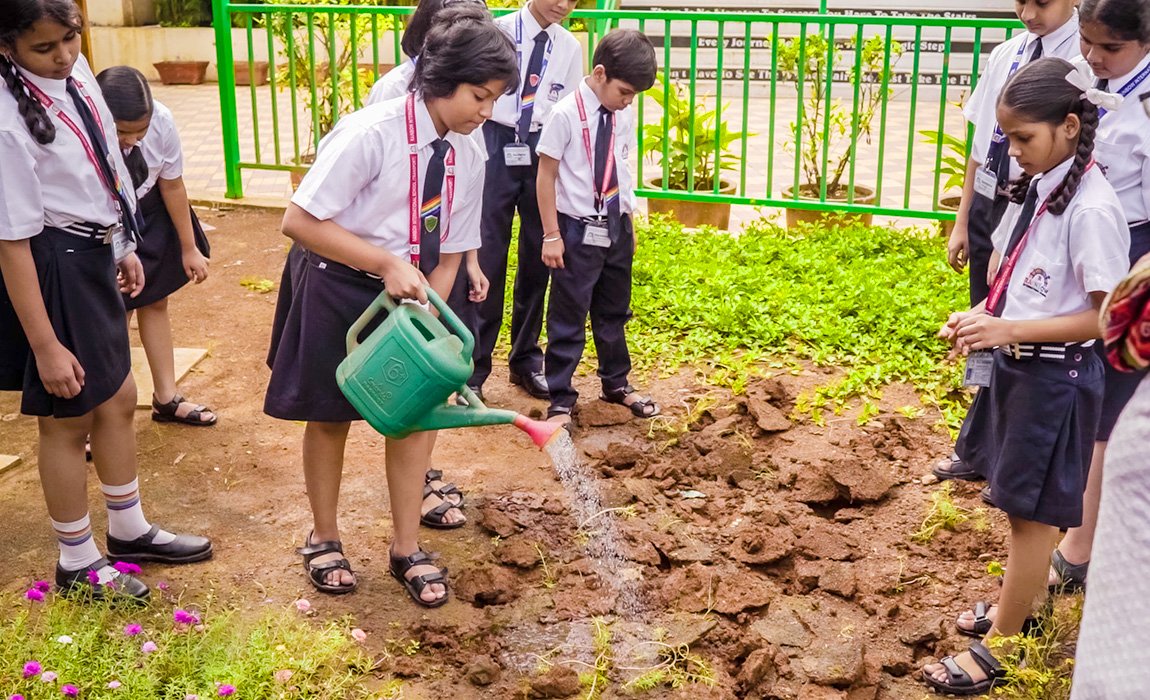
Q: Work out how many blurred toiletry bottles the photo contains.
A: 0